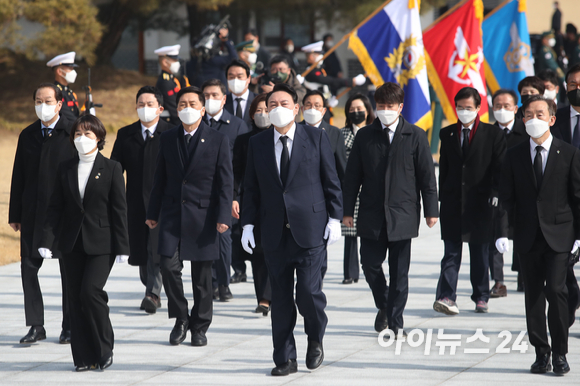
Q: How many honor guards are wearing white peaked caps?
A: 3